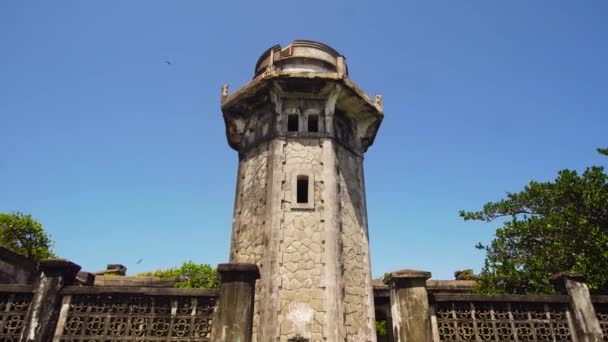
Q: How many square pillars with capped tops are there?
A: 4